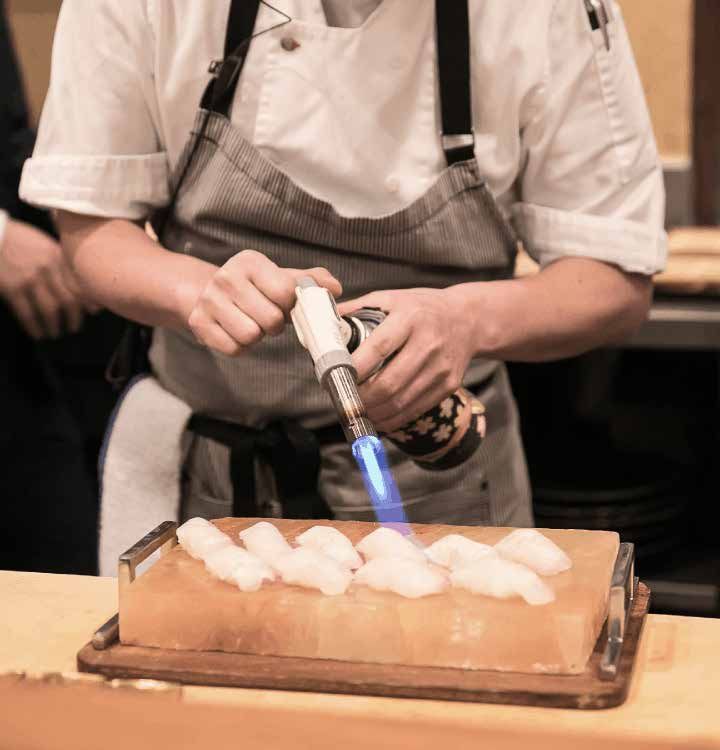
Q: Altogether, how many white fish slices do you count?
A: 10